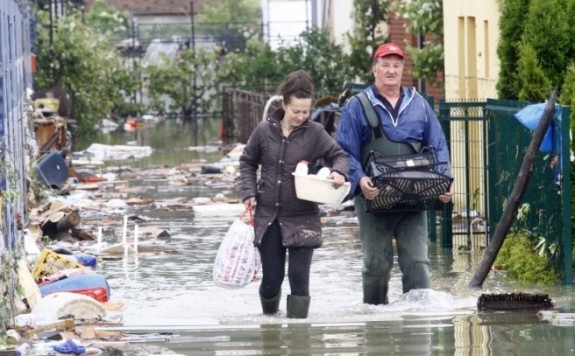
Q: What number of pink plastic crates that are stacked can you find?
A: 0